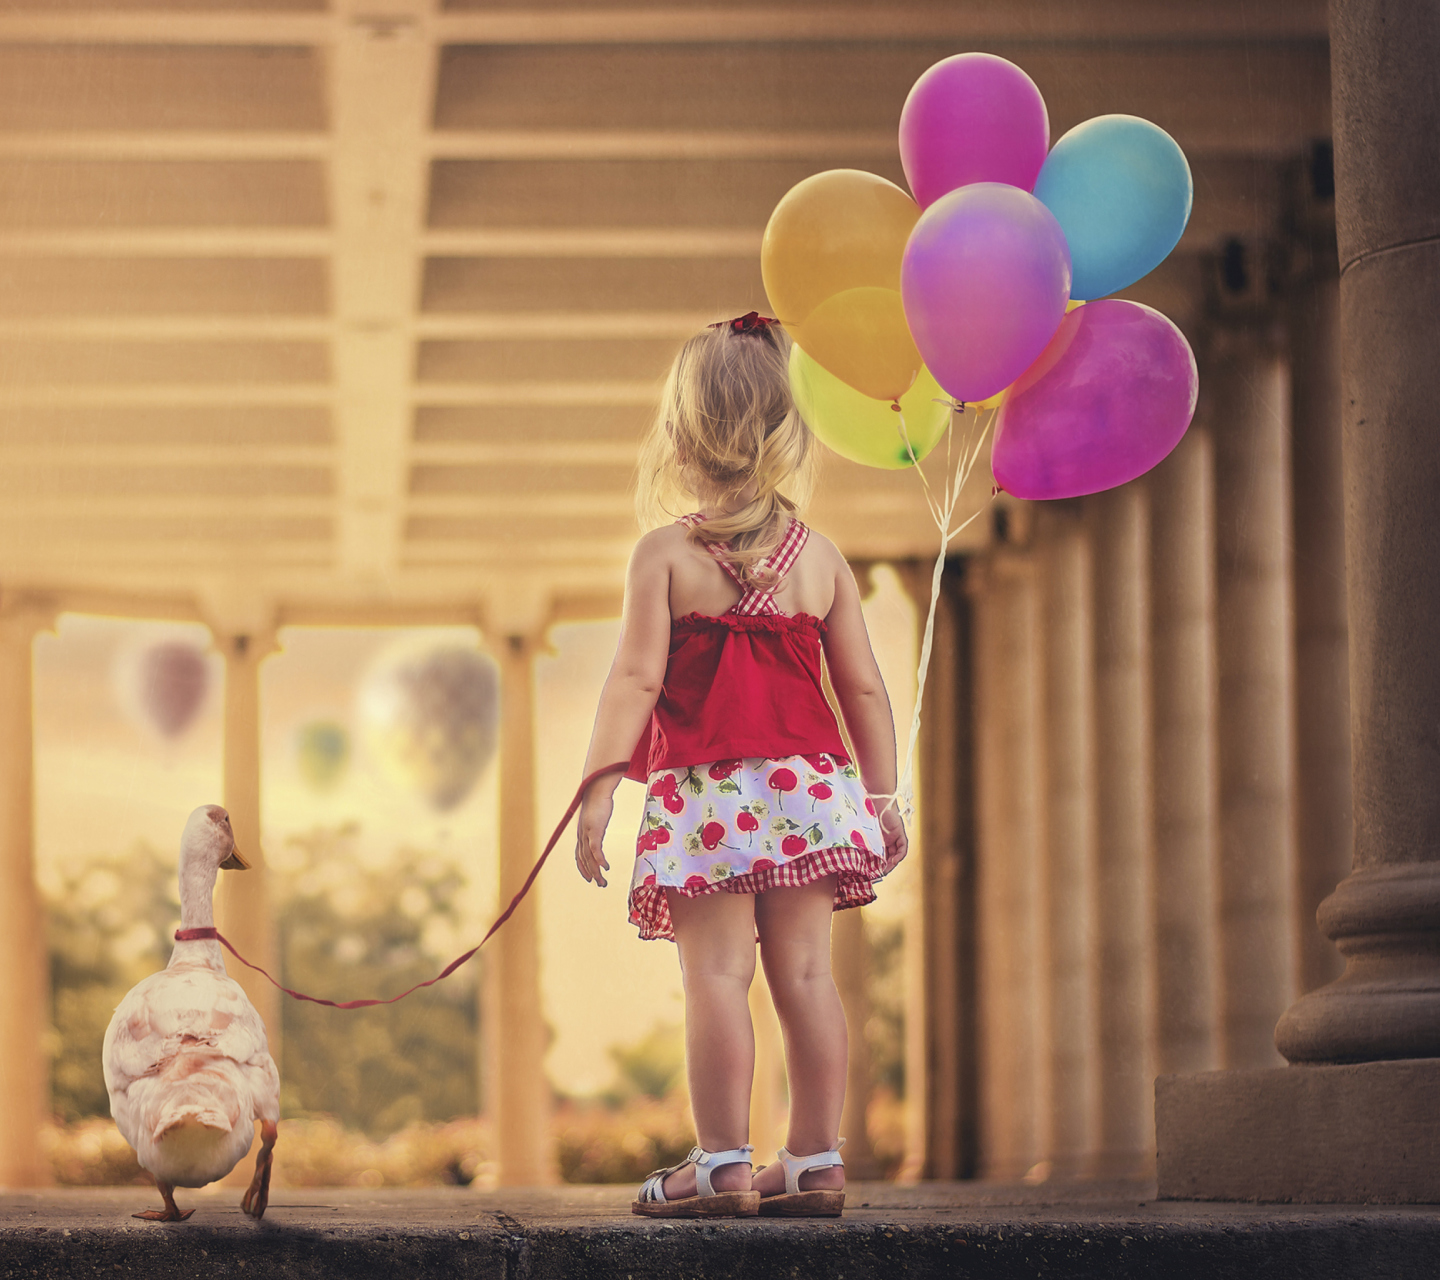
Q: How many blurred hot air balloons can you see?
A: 3